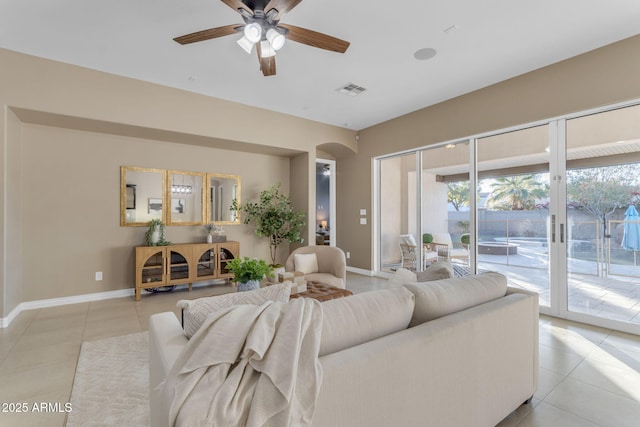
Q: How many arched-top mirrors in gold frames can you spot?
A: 0